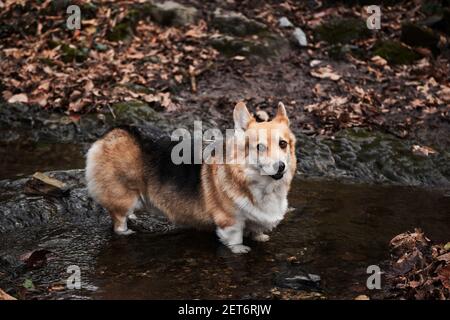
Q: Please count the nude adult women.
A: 0